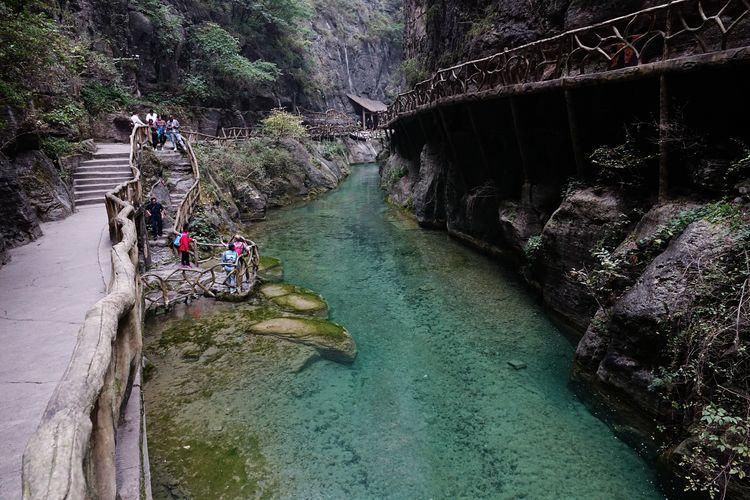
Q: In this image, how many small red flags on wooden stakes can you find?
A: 0